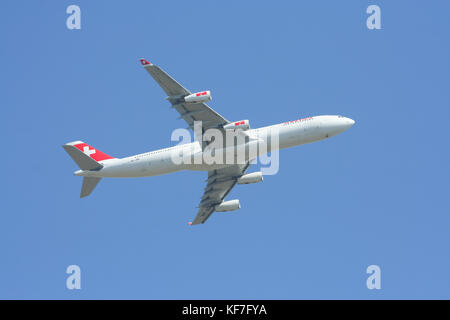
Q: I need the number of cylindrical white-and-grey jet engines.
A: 4